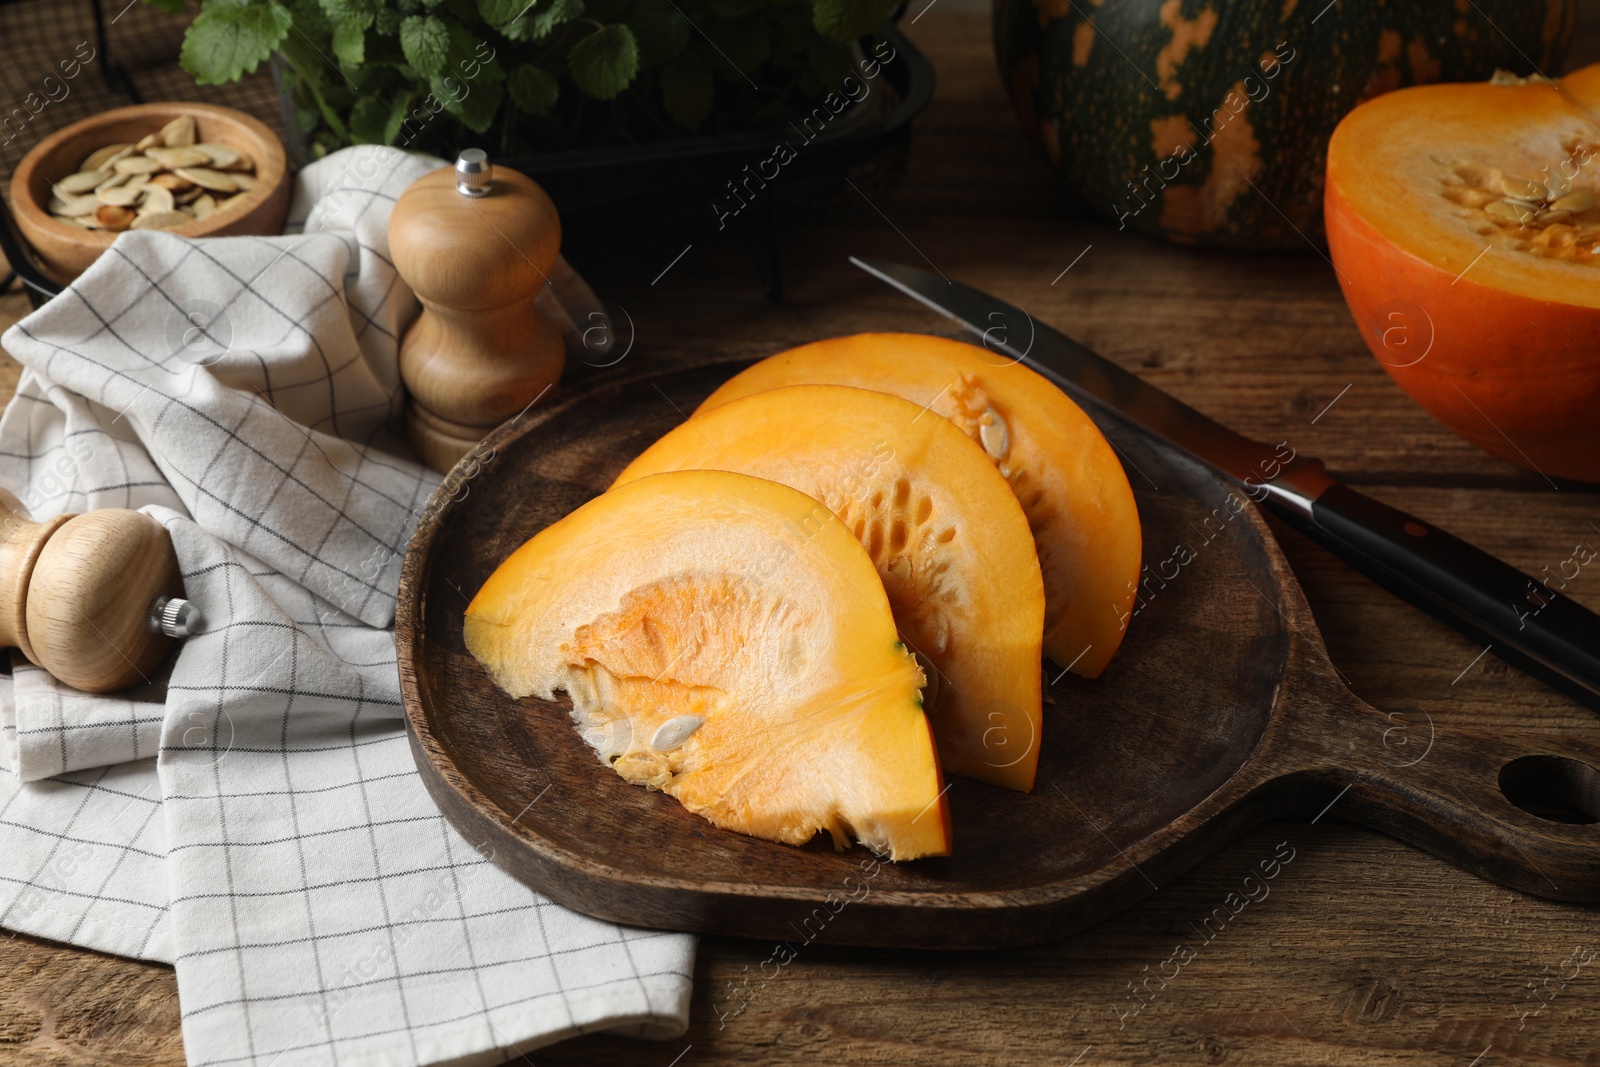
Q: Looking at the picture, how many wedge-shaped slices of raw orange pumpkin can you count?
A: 3